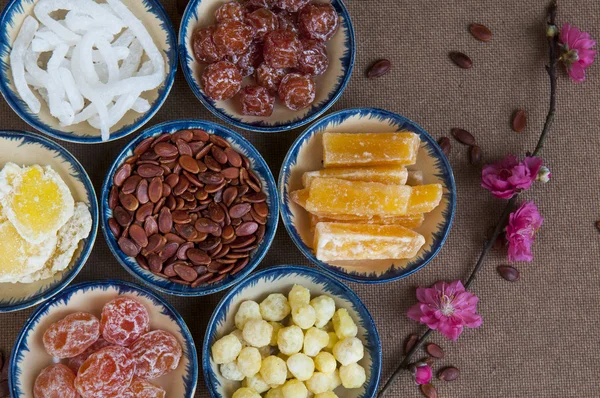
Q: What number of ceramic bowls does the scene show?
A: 7